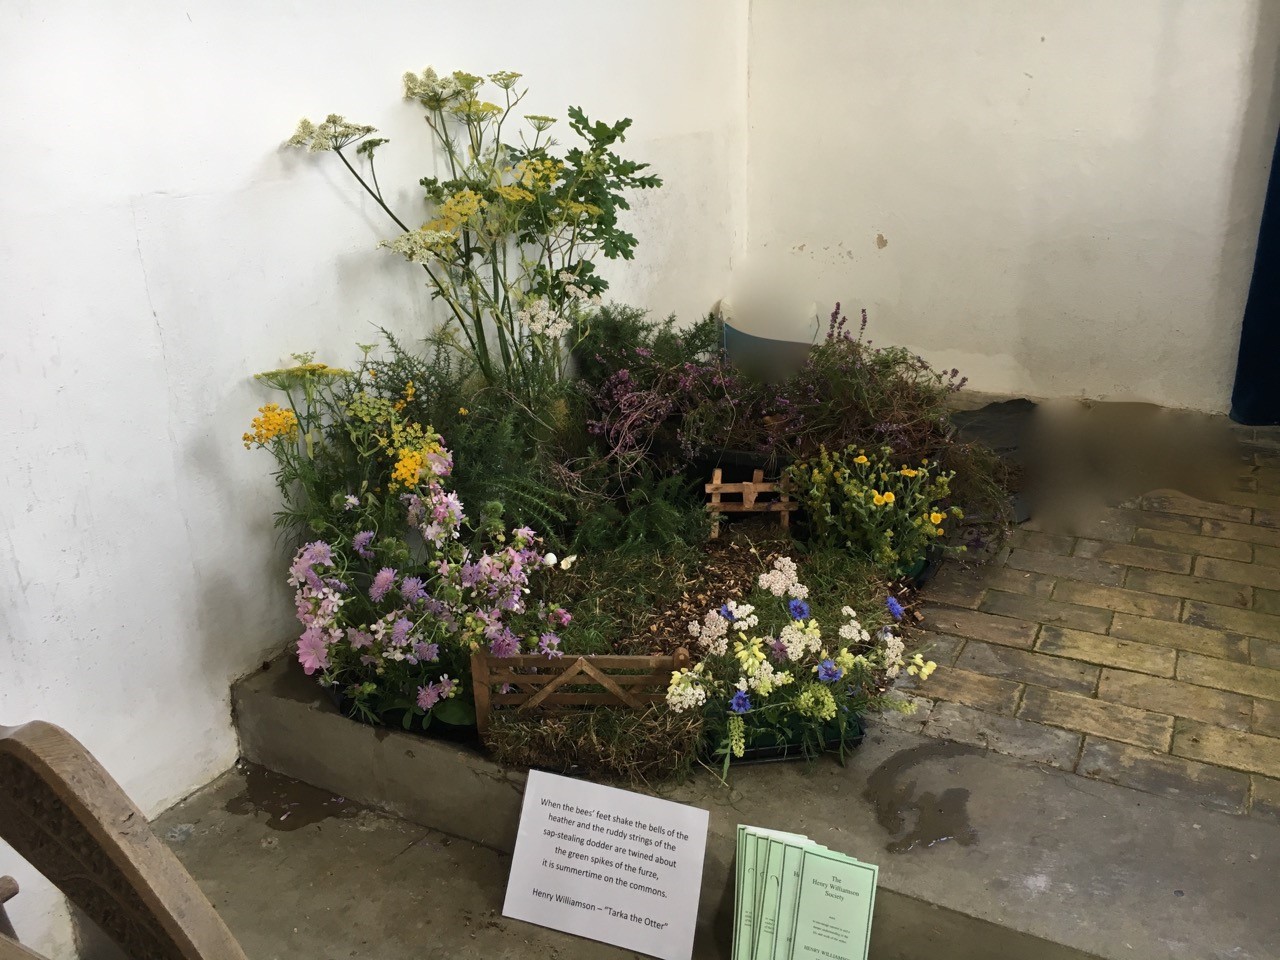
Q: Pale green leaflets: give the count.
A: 6